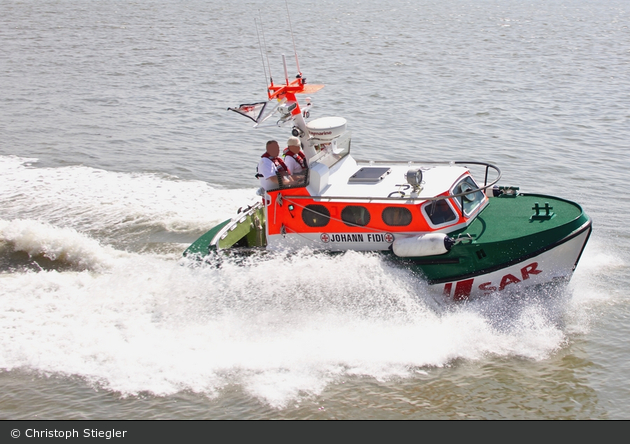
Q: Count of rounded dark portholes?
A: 3